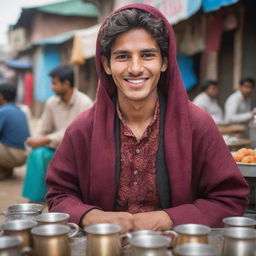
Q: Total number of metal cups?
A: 12